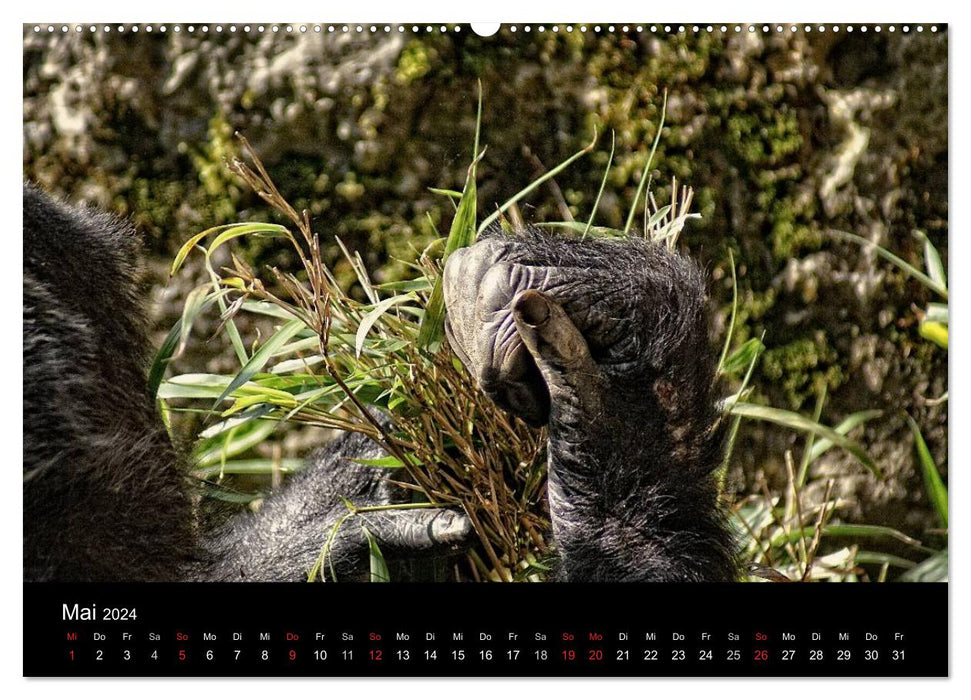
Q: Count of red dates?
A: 7